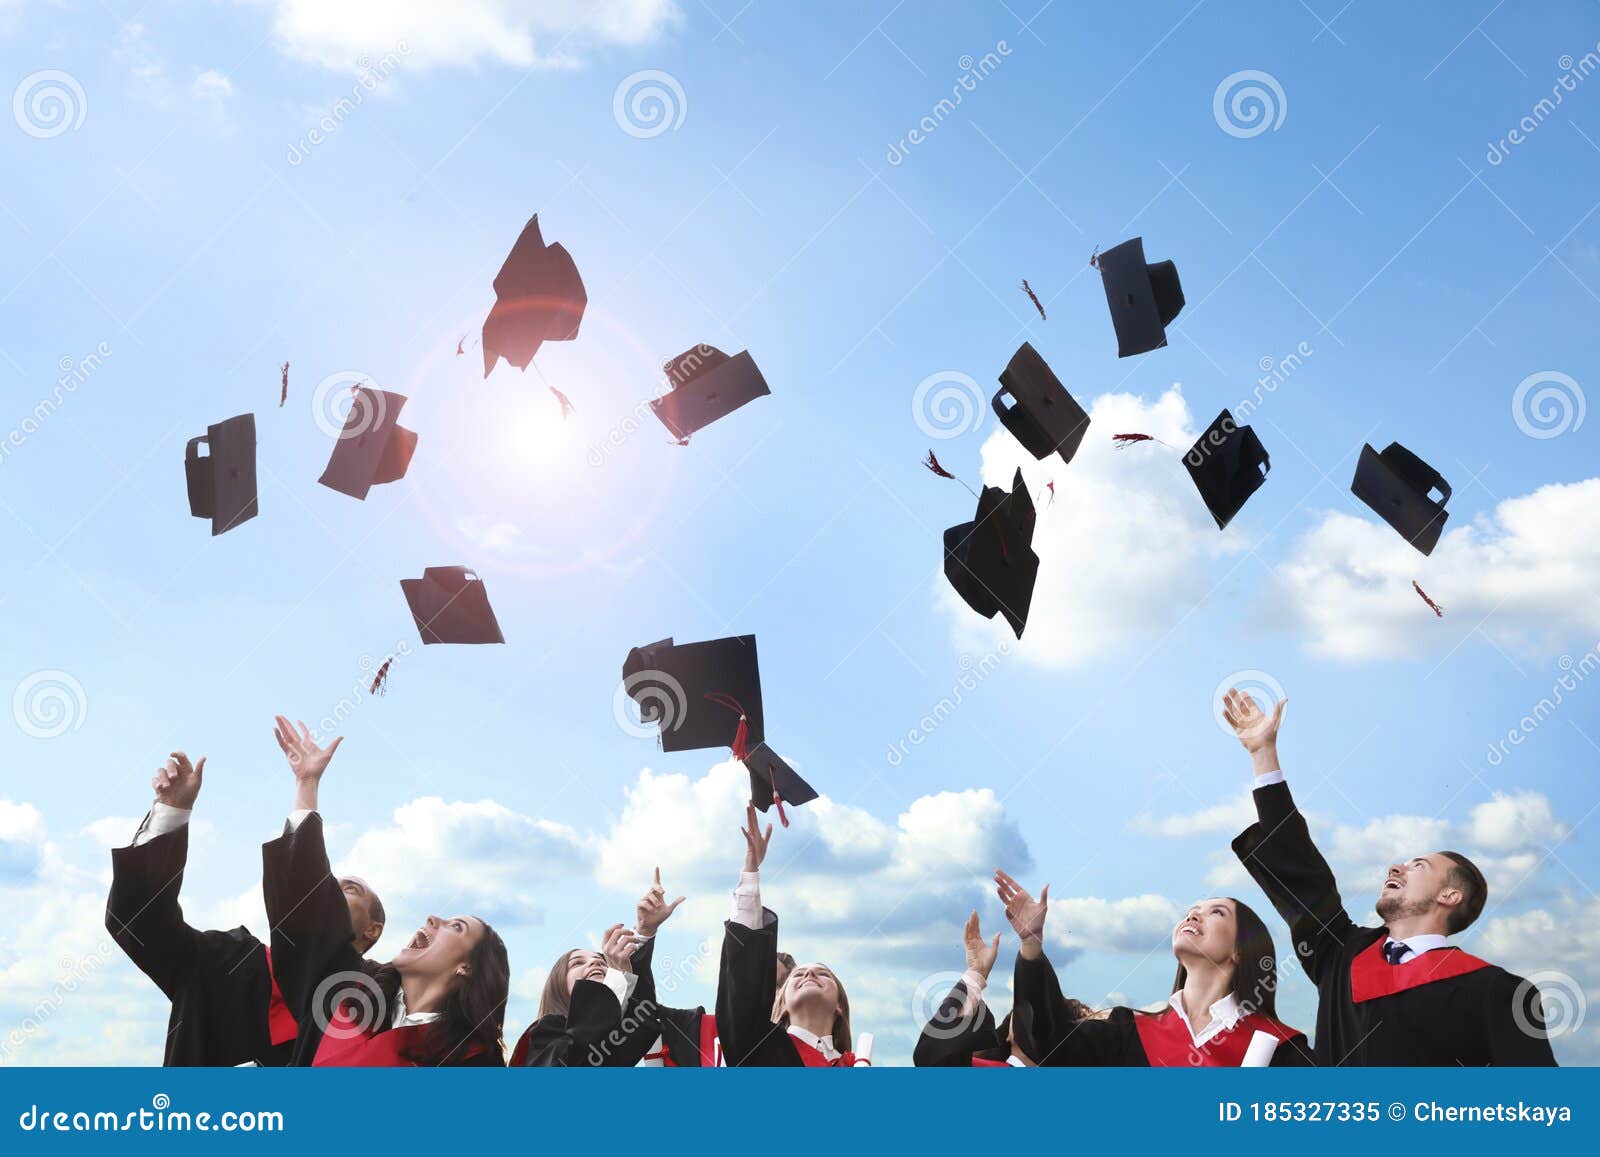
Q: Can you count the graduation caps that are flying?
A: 12